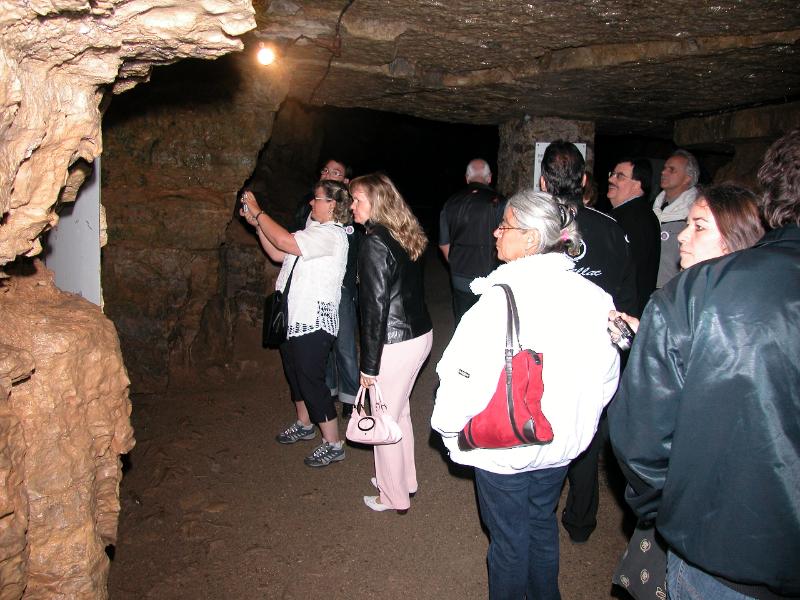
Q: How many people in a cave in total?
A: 11